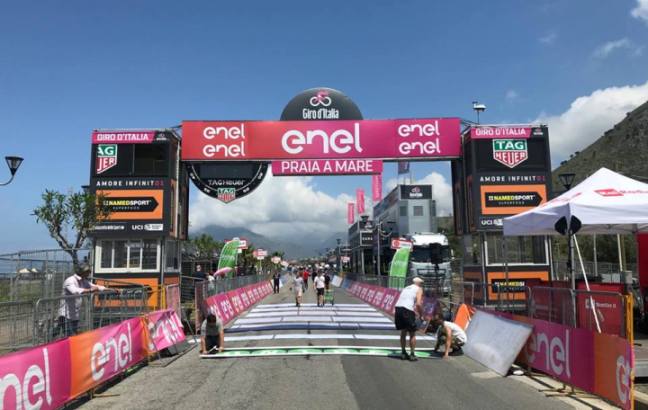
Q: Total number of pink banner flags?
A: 3